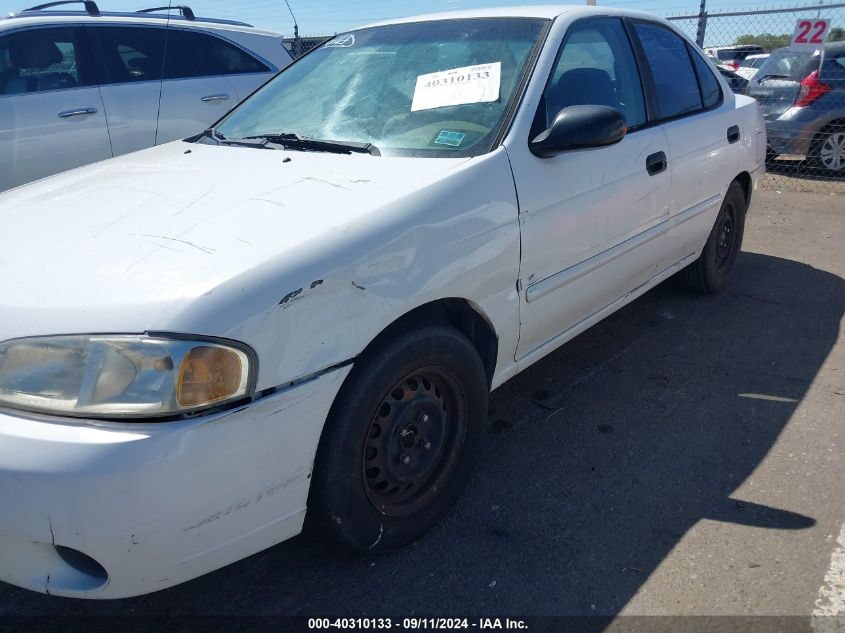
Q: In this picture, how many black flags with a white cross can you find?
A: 0